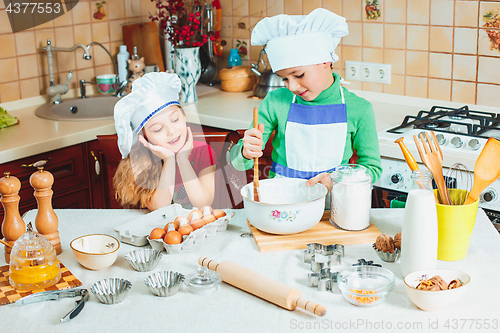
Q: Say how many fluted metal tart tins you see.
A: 4